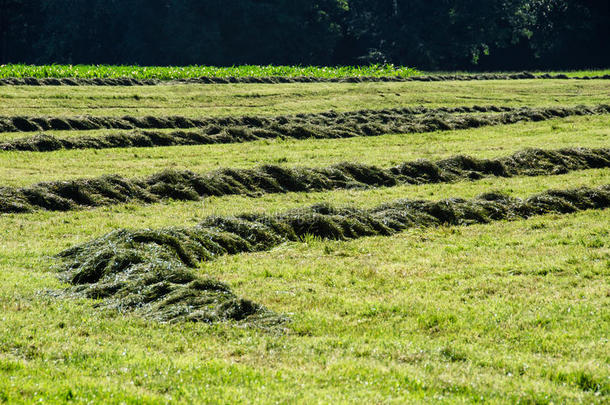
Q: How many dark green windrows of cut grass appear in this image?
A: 5